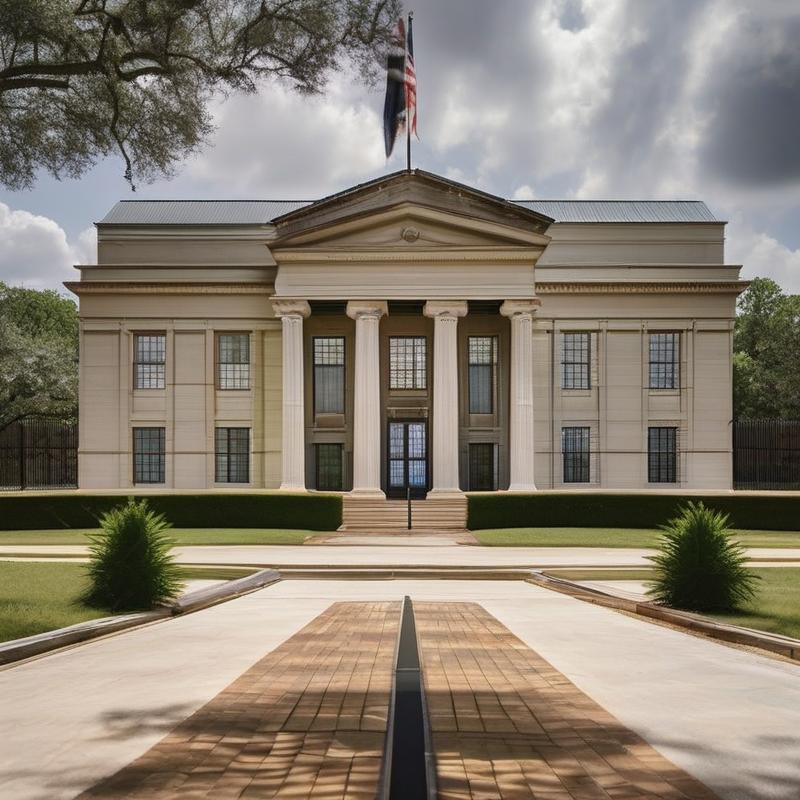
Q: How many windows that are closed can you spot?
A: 13